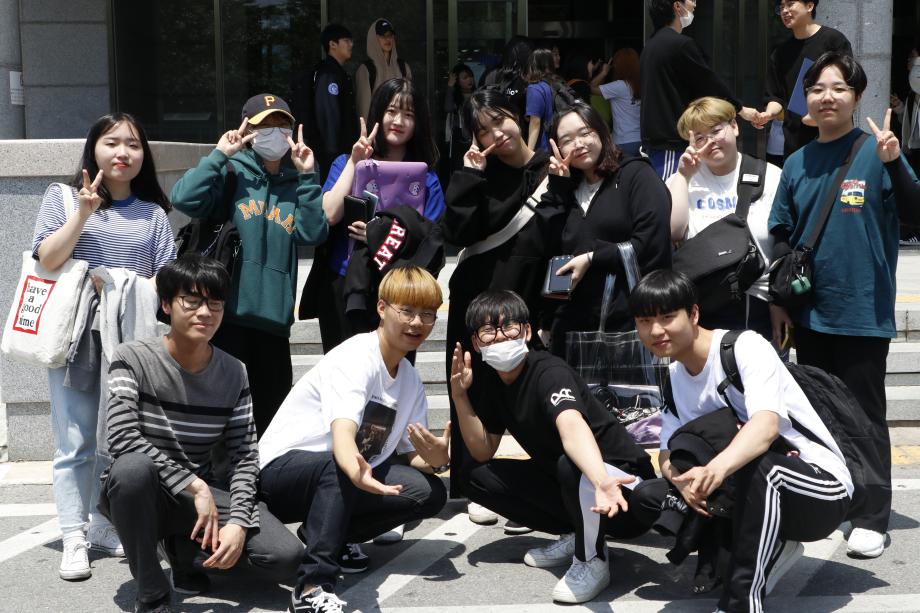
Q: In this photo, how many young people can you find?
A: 11